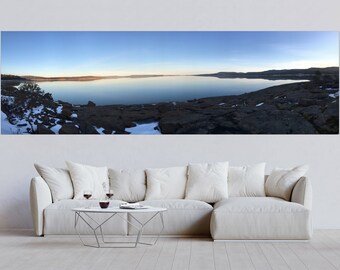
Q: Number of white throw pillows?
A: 7